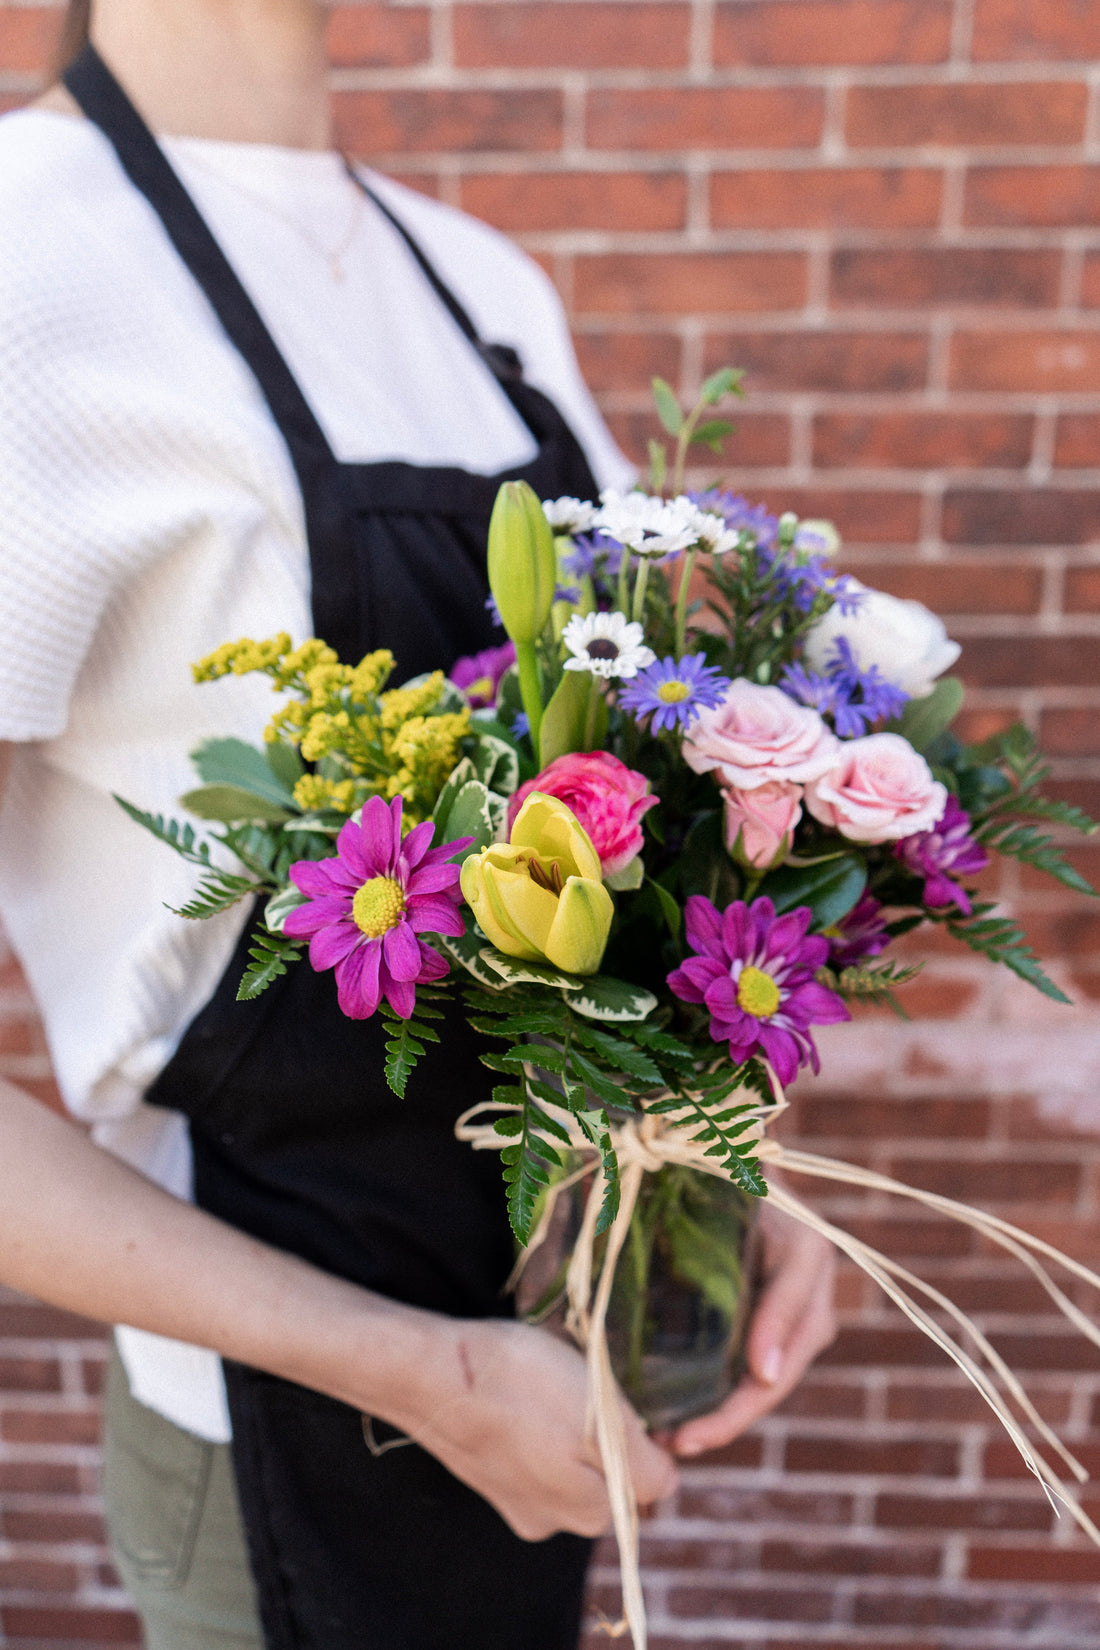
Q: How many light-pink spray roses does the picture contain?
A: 3